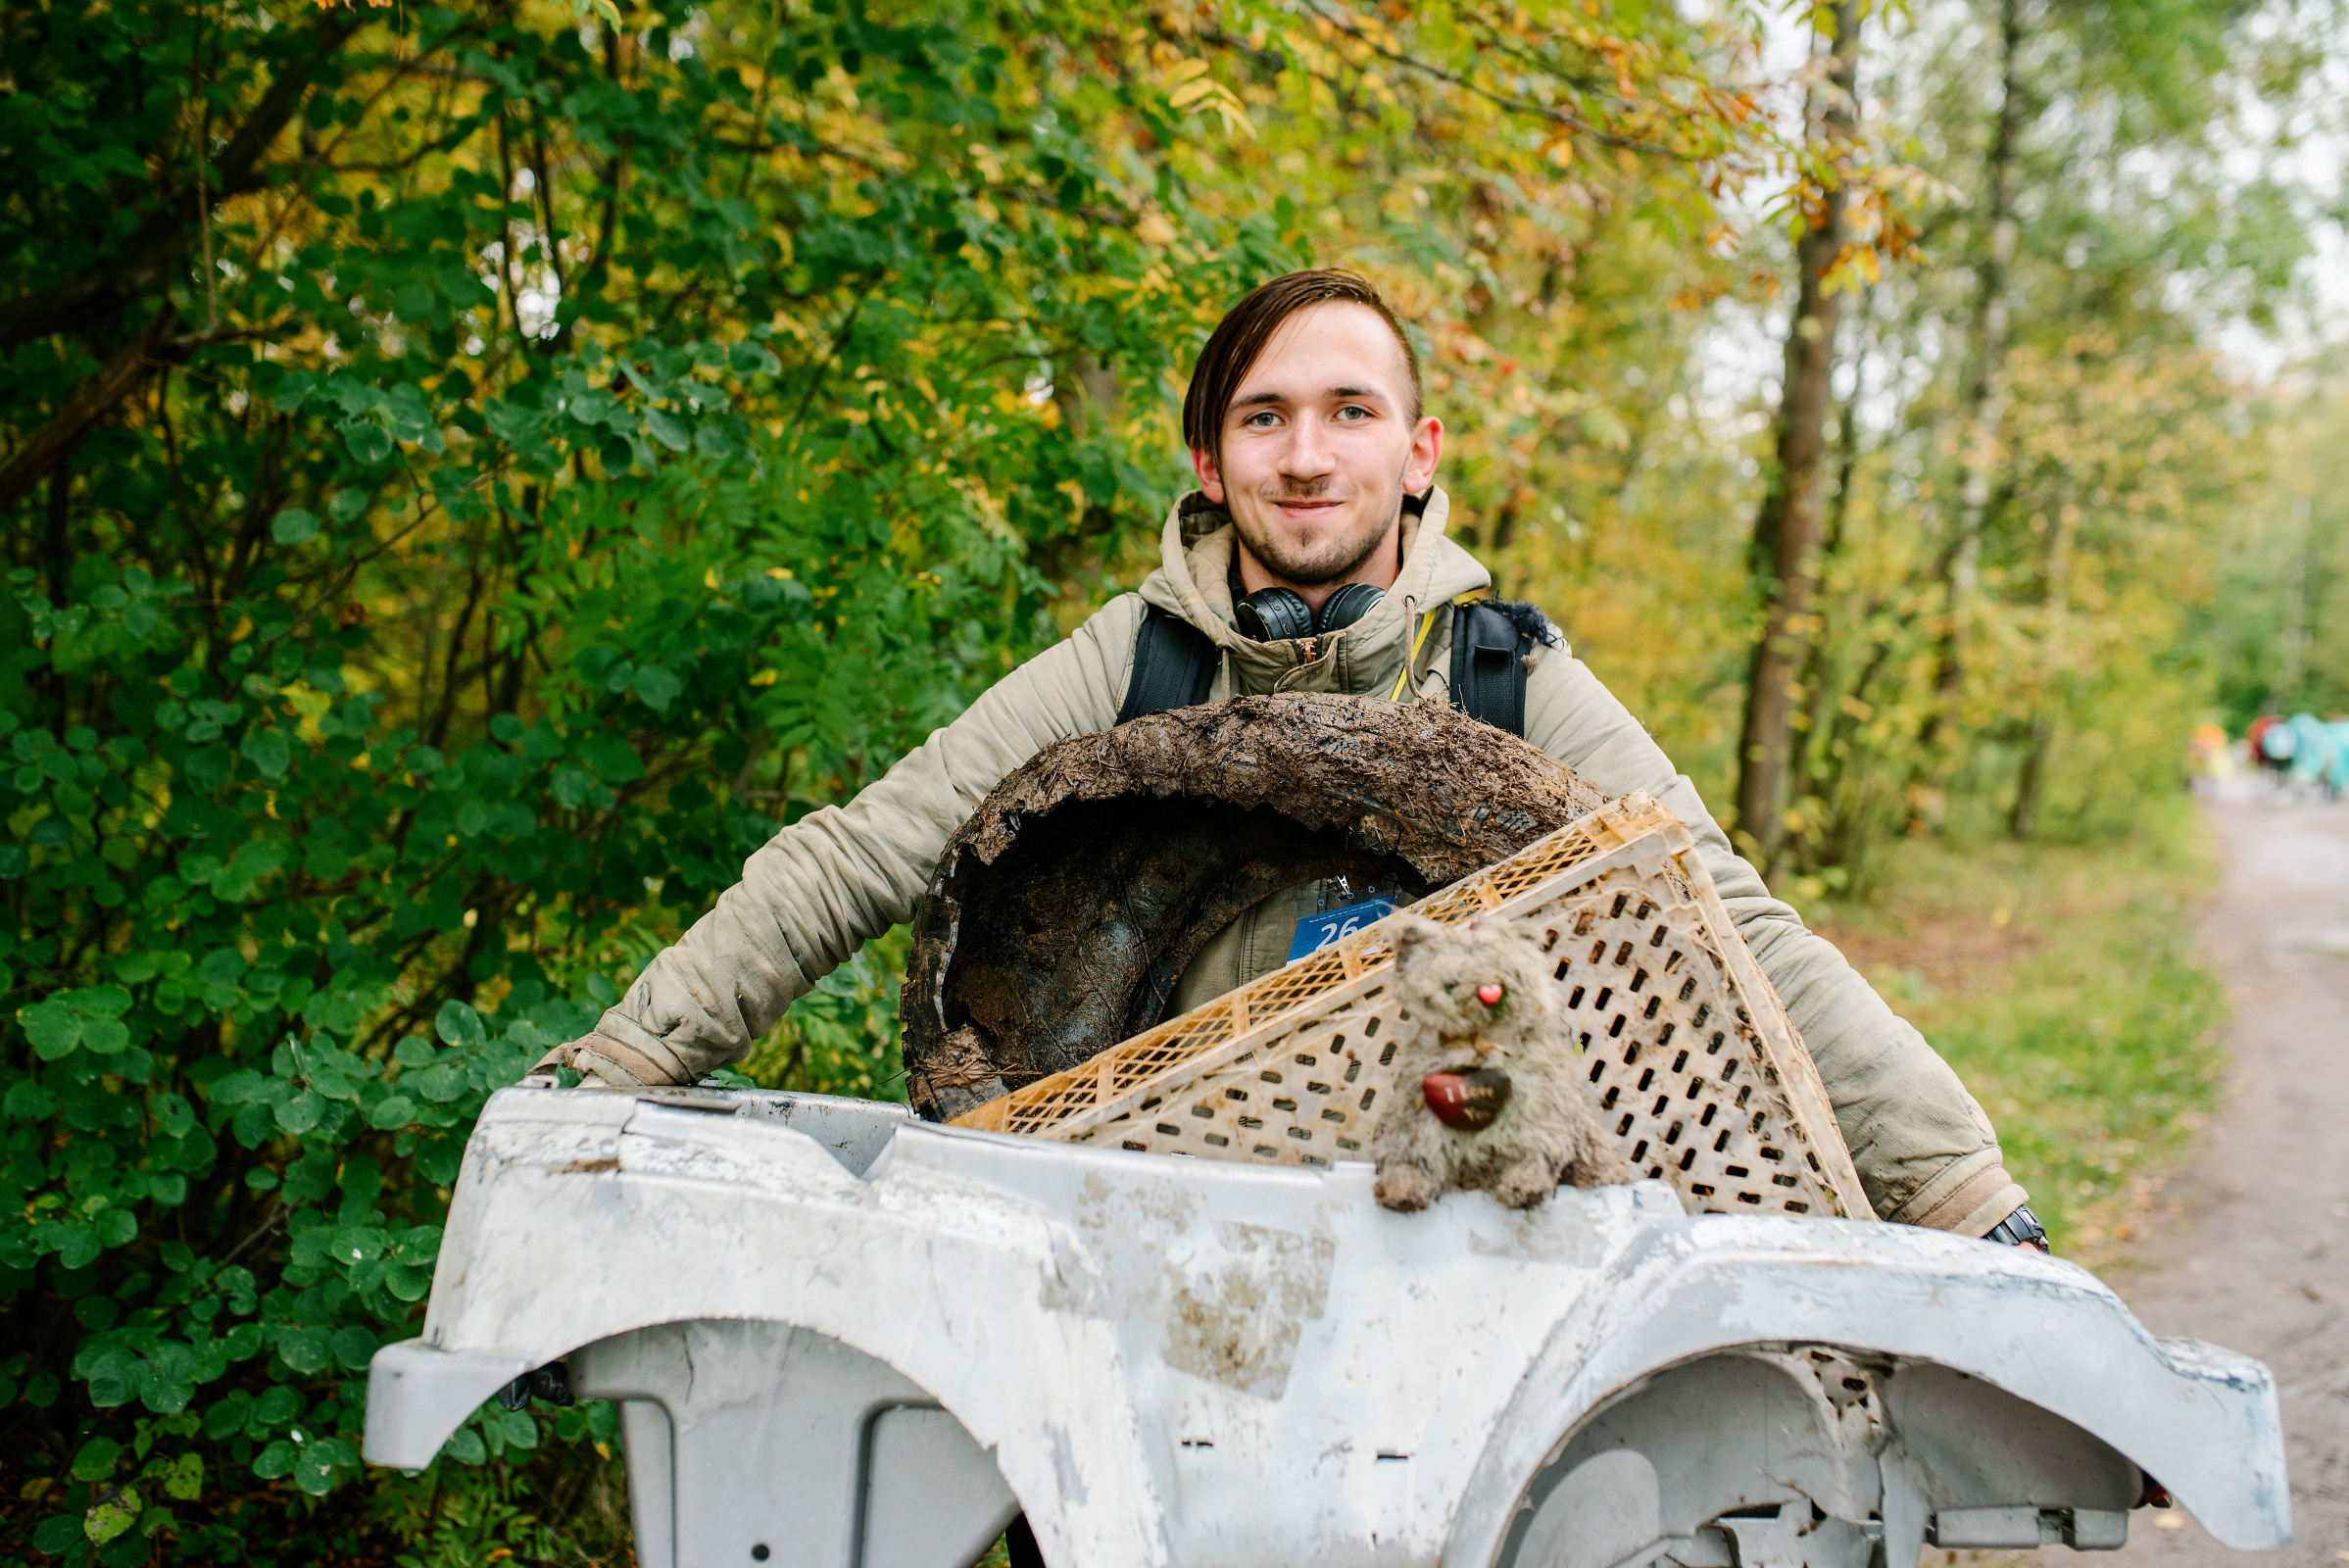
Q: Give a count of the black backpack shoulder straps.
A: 2